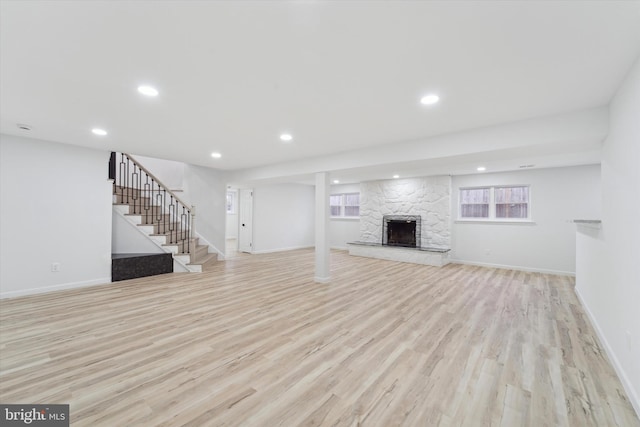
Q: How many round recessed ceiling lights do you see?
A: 8